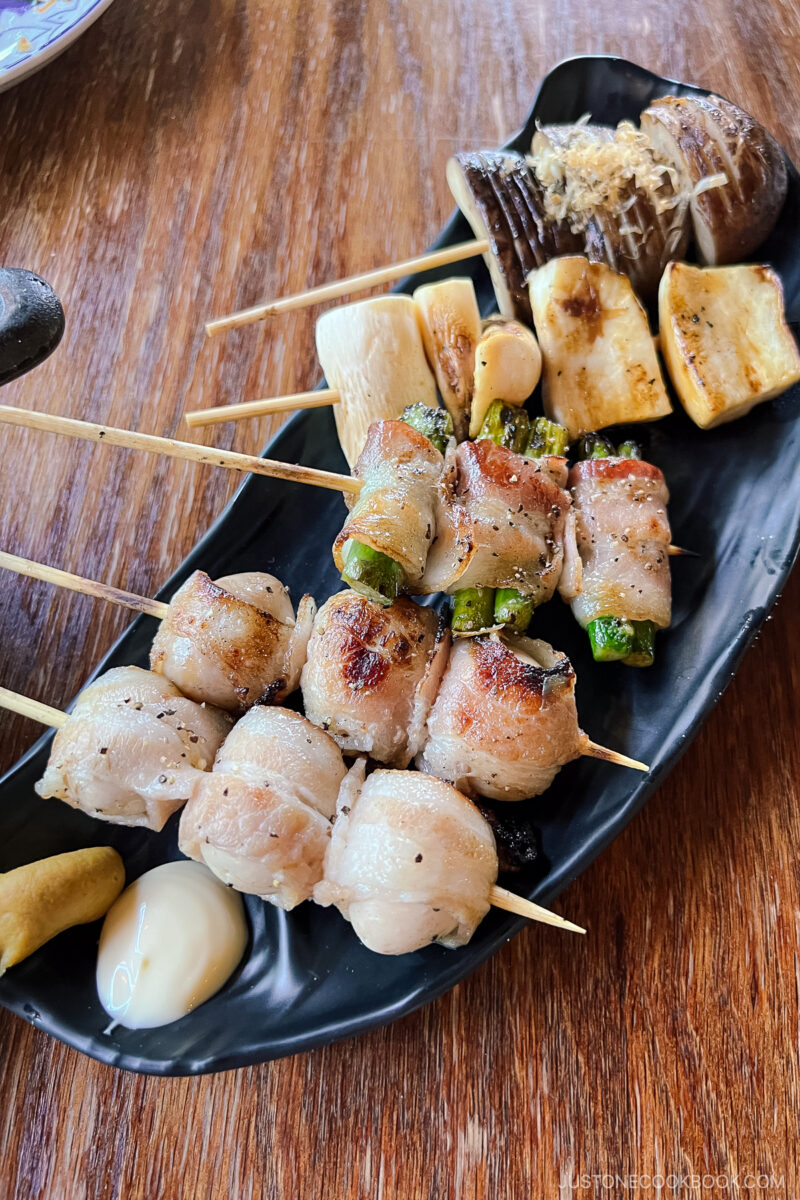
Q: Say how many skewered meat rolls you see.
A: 9